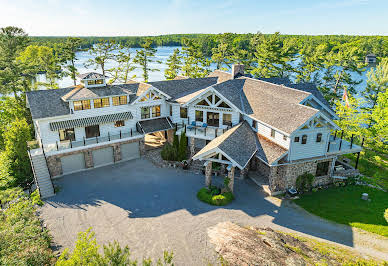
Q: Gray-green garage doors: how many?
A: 3